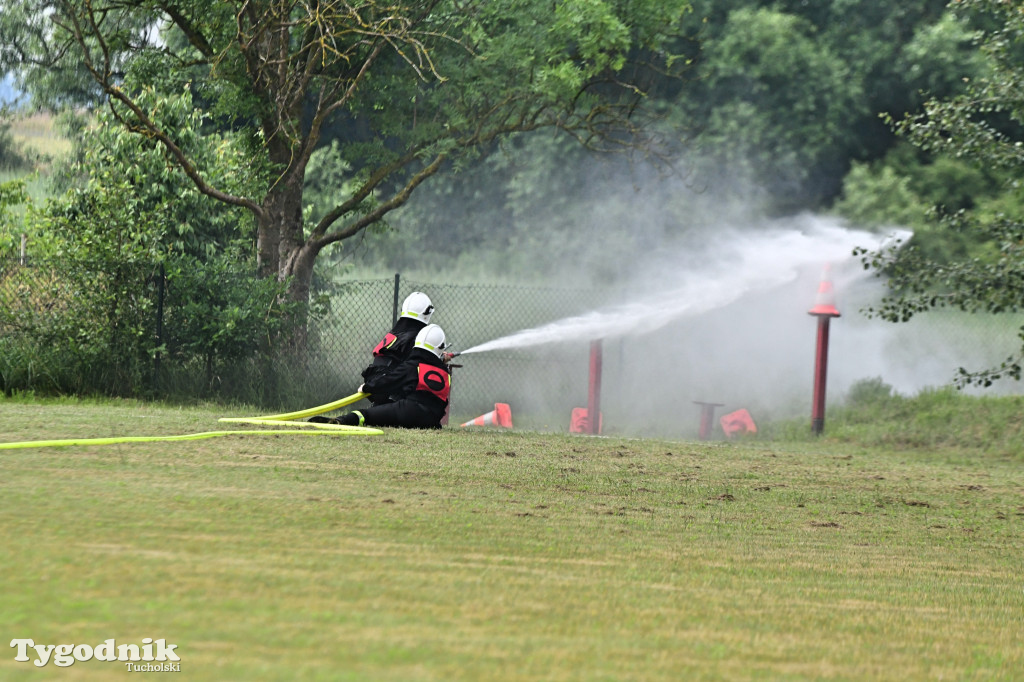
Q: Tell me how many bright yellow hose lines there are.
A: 1